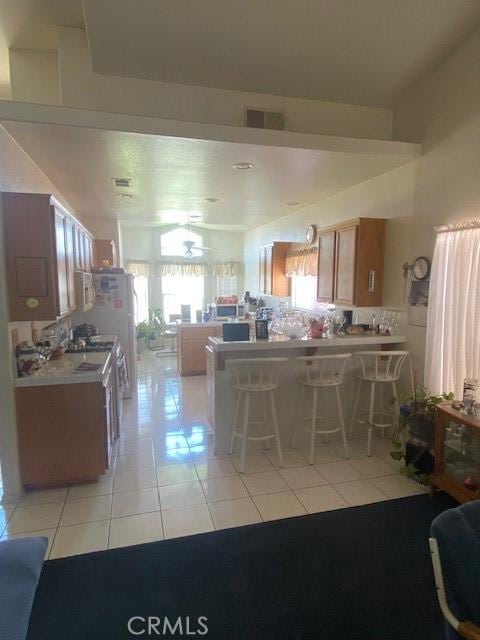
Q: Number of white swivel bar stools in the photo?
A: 3